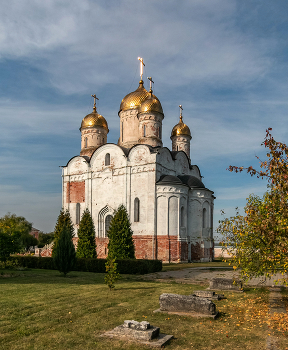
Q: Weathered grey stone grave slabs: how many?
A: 4